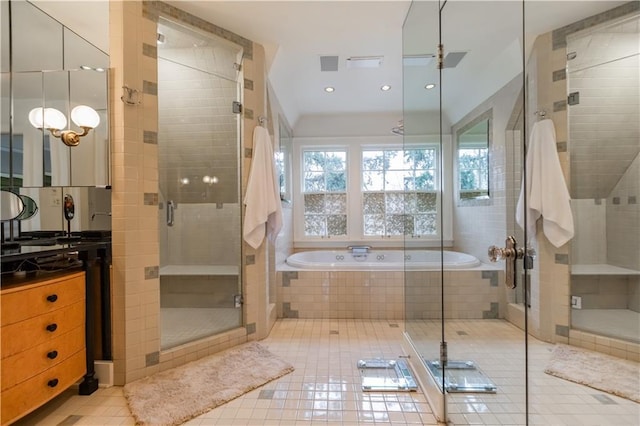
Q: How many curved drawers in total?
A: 4